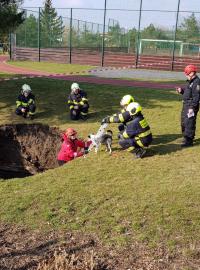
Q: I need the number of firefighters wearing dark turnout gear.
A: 4